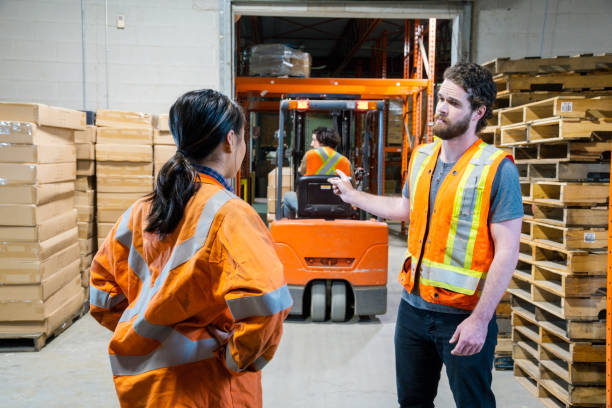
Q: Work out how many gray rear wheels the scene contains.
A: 2